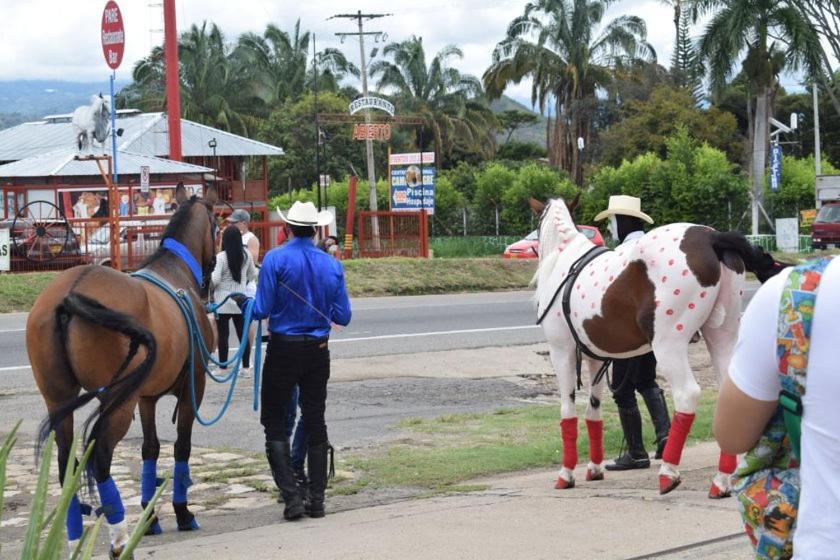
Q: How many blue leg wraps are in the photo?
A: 4